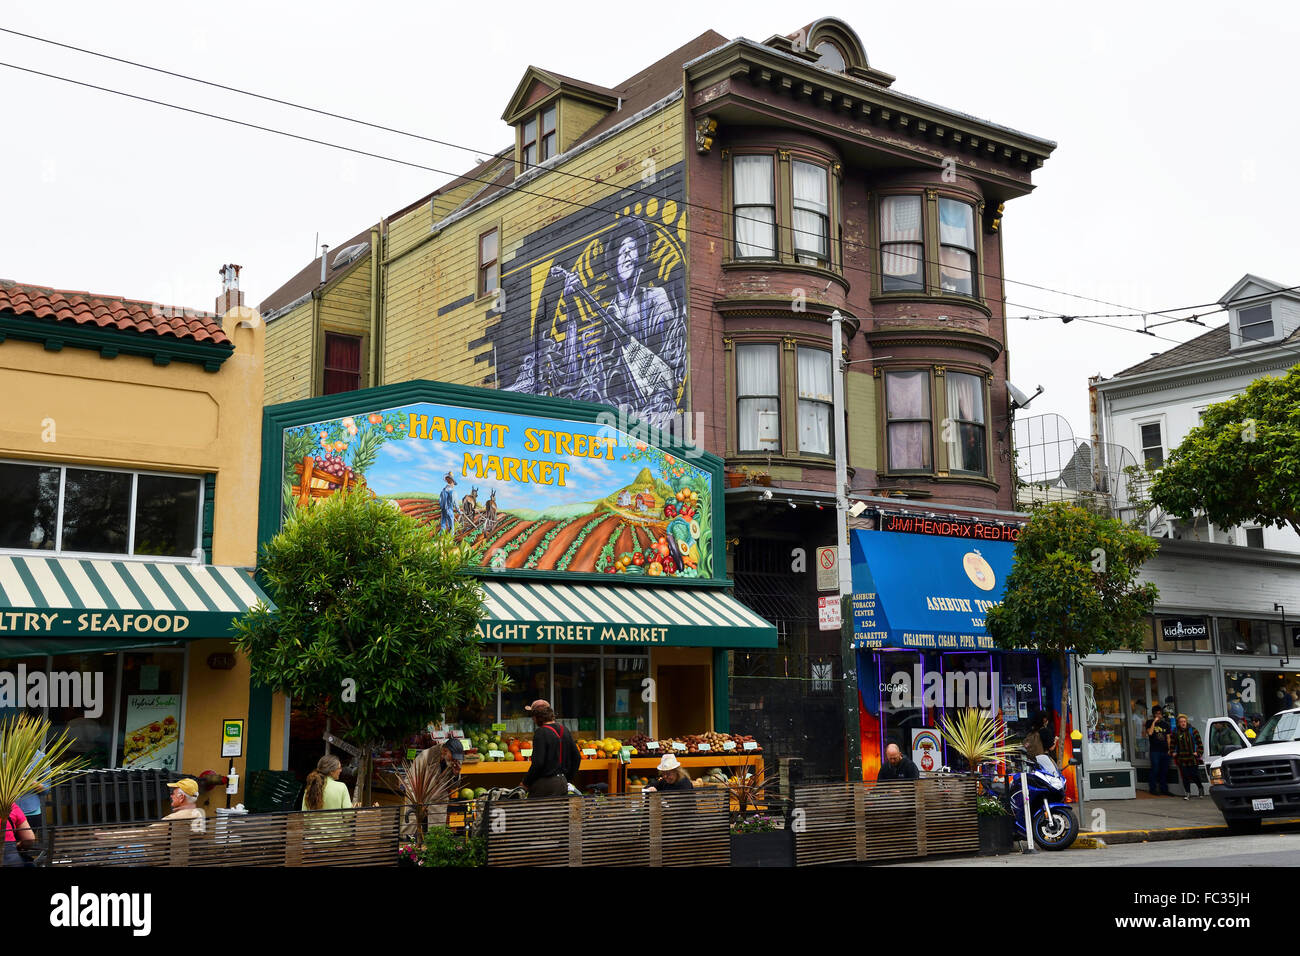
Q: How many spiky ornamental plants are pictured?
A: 4